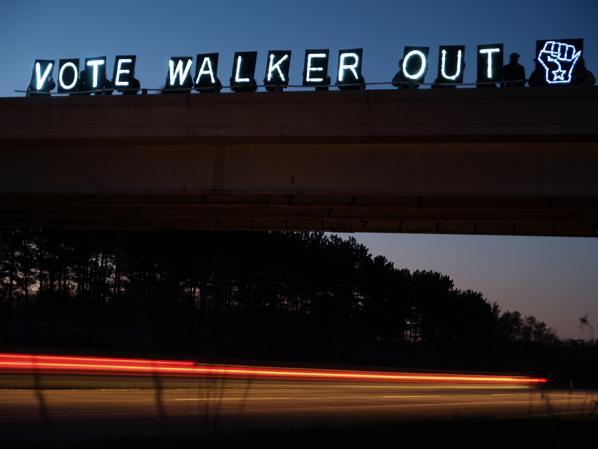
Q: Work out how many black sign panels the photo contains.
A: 14